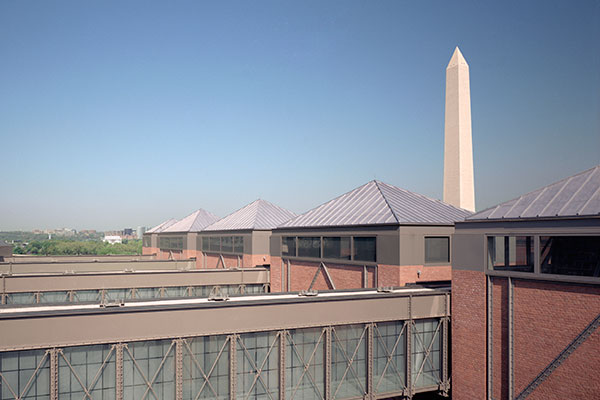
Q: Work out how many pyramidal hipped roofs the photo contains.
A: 5